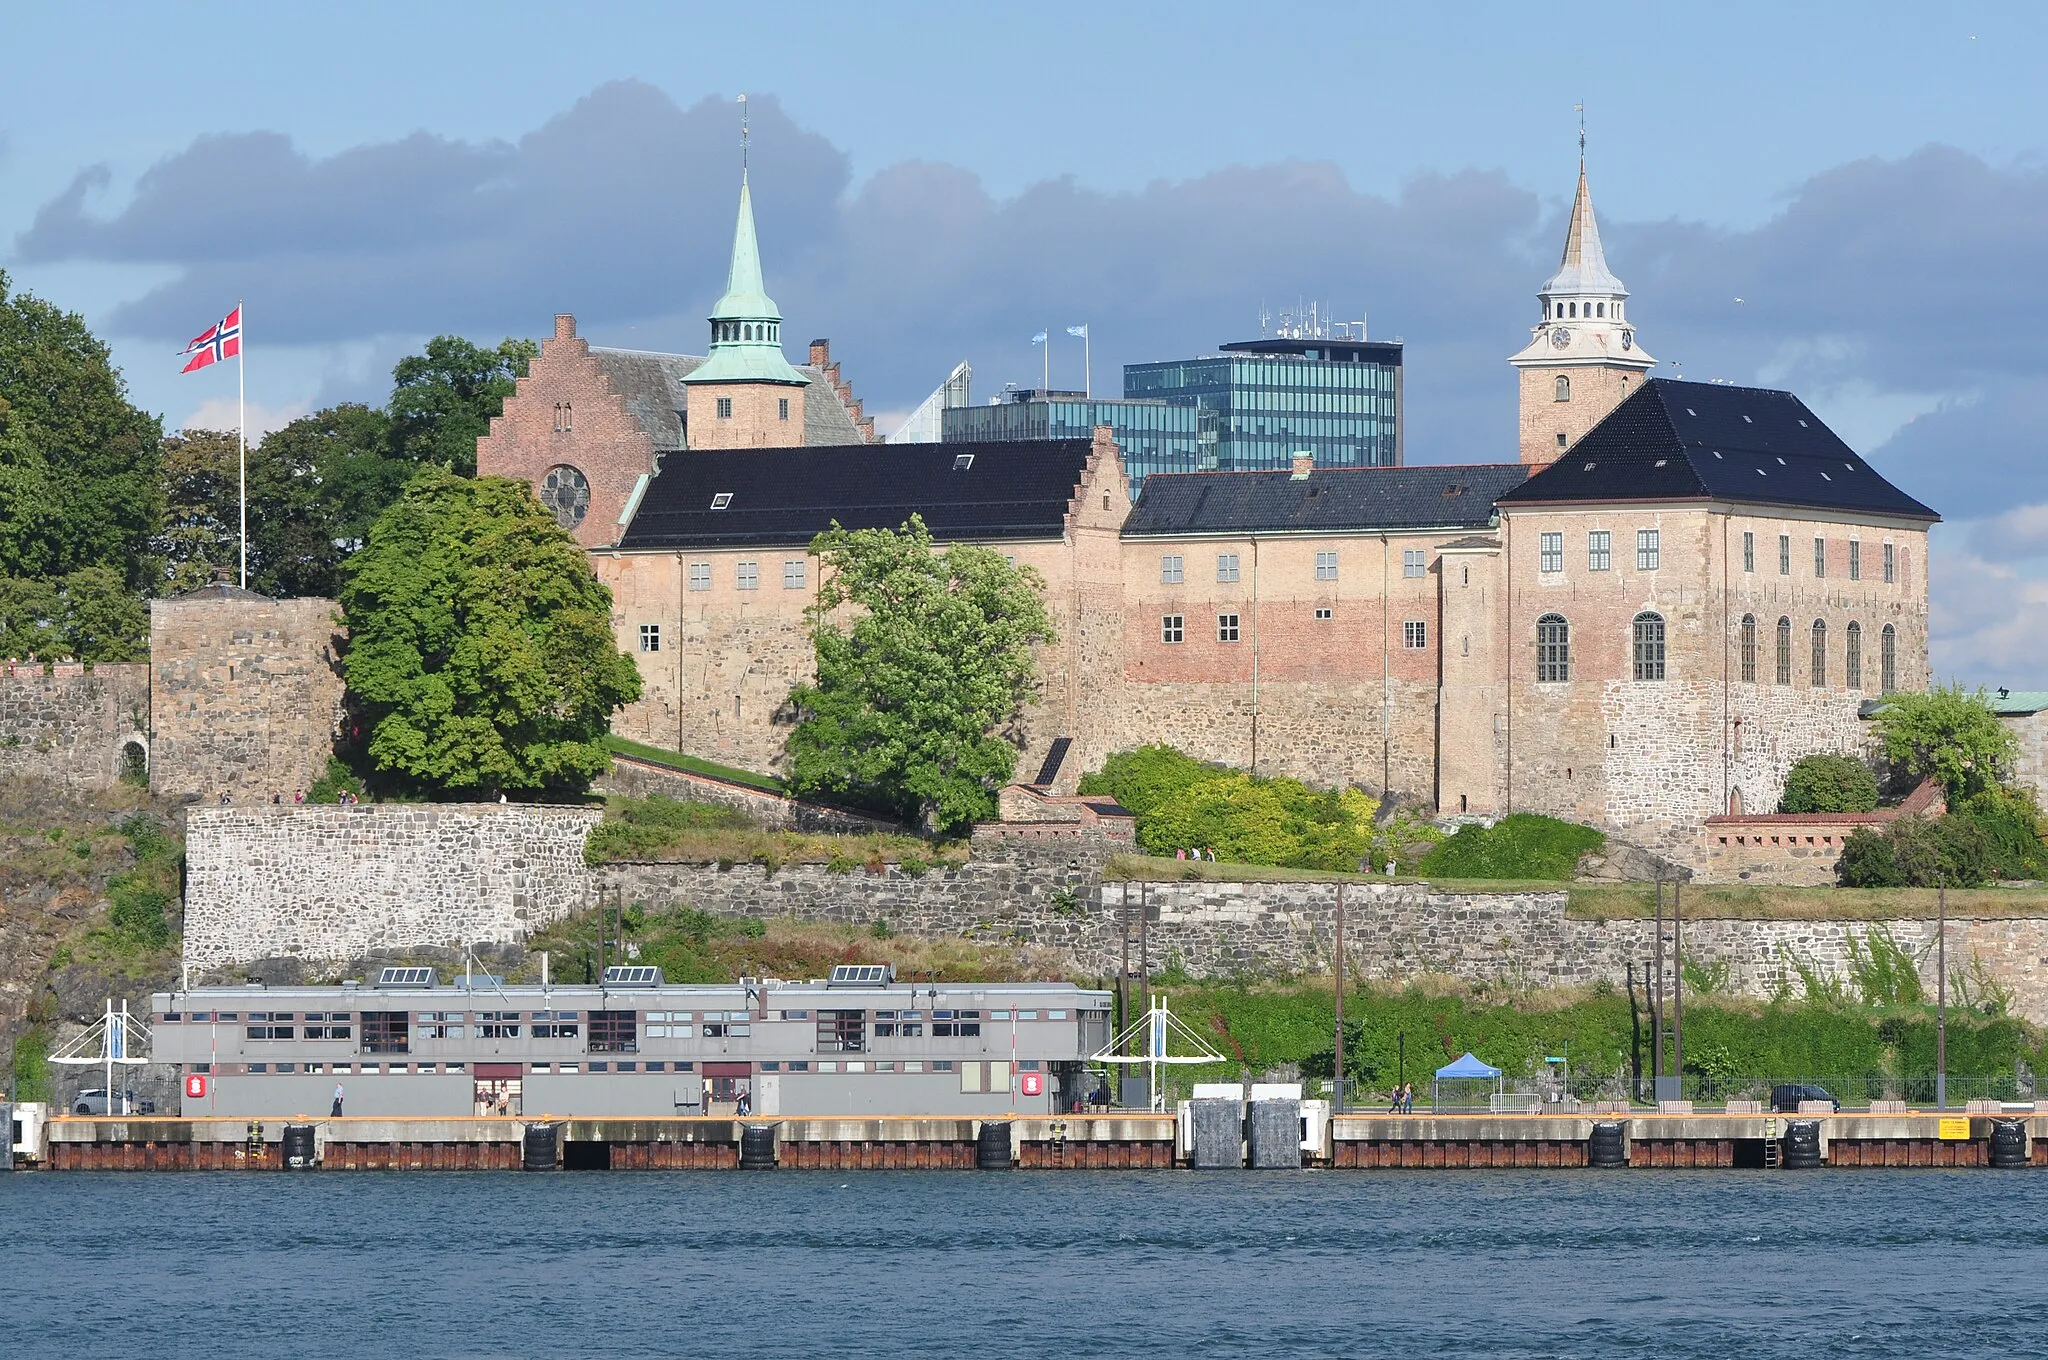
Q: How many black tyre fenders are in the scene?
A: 7